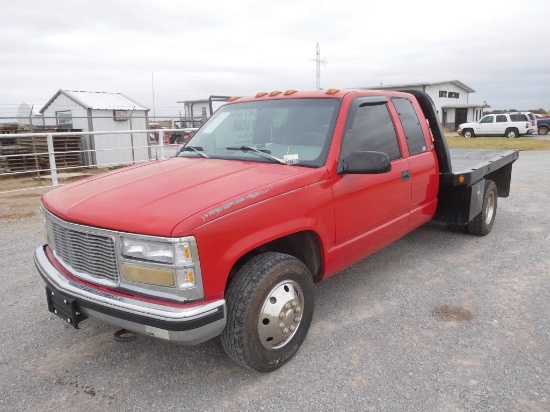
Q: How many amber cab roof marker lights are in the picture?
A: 5